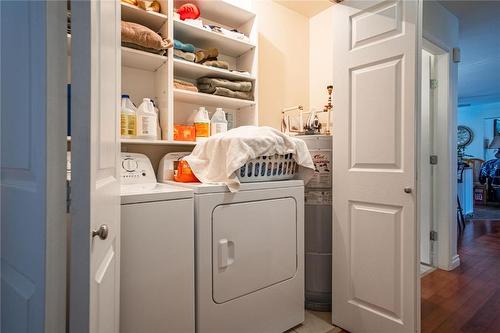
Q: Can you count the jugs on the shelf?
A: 4